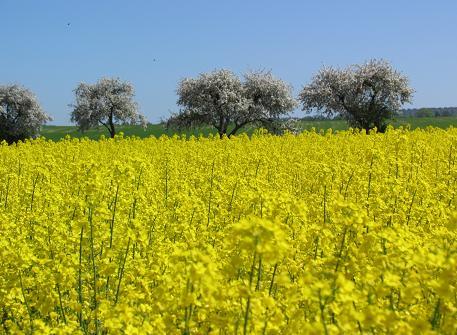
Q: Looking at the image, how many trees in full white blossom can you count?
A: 4